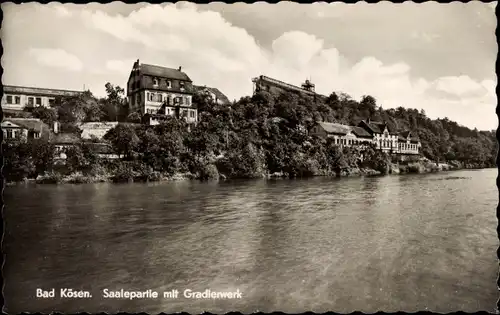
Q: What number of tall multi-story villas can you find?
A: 1